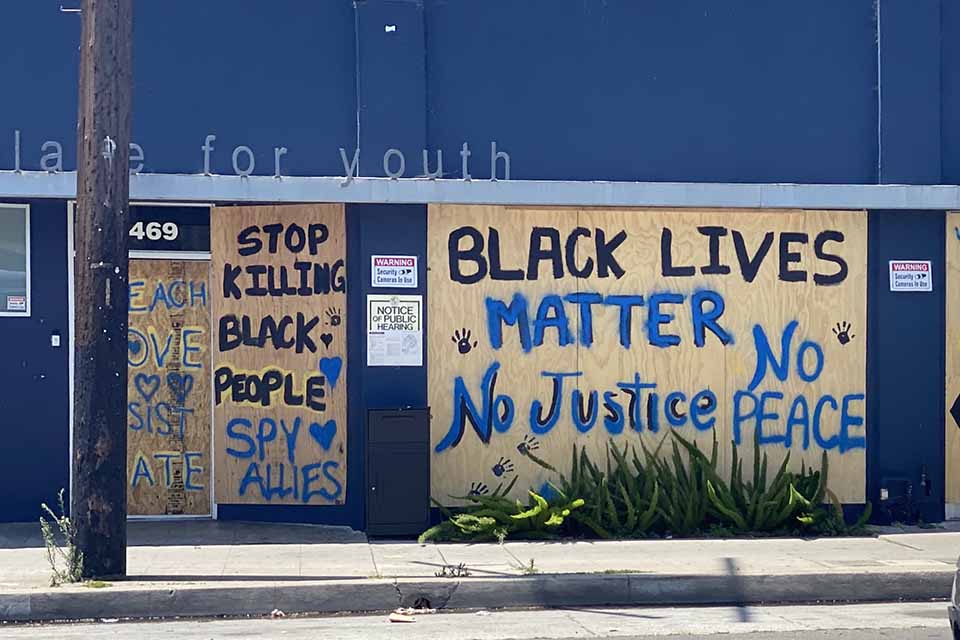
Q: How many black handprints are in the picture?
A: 6